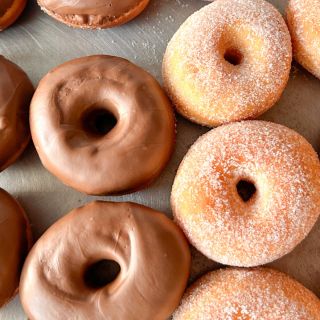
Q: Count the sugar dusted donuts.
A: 4